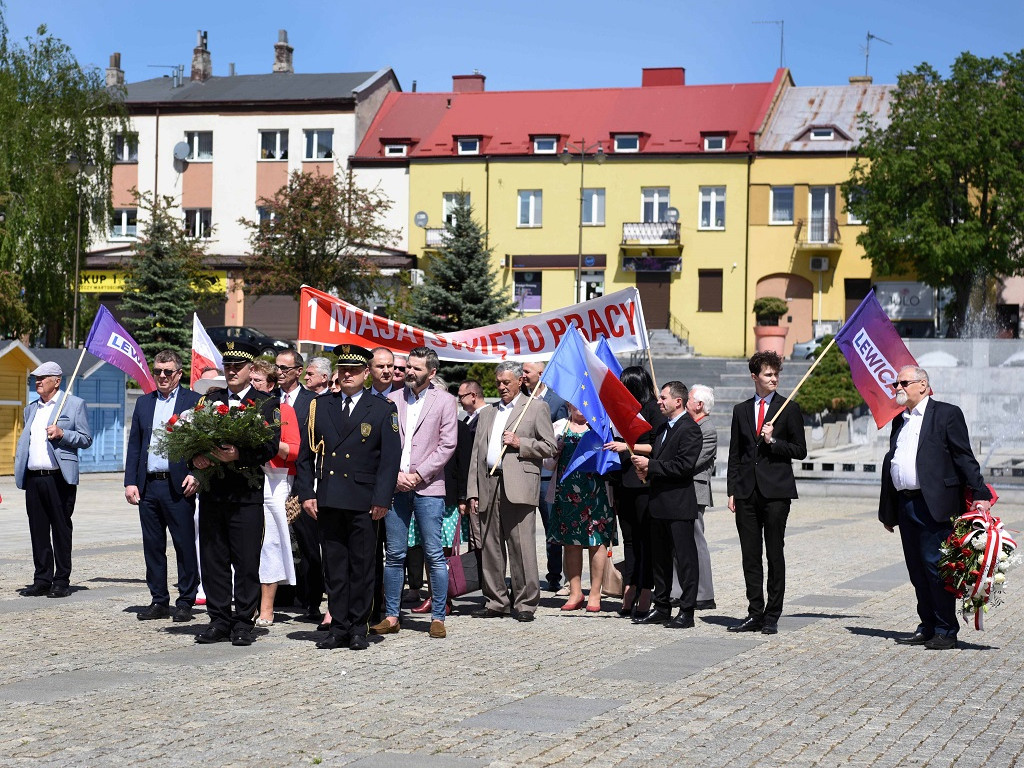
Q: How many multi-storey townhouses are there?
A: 3